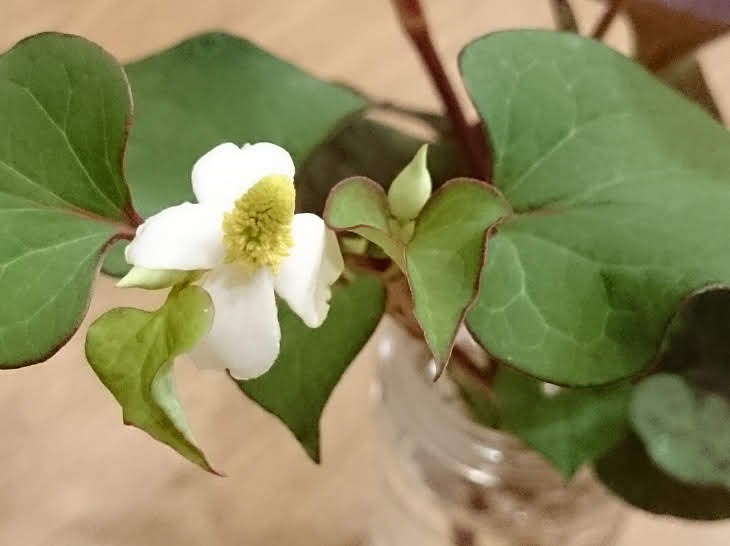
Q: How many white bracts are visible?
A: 4